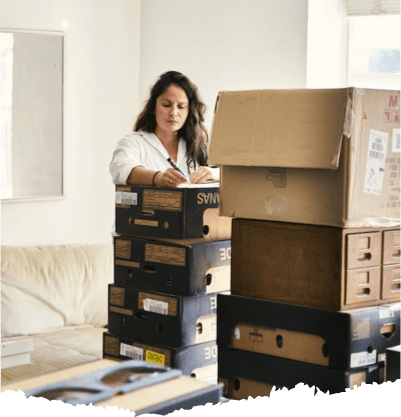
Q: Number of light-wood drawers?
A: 4